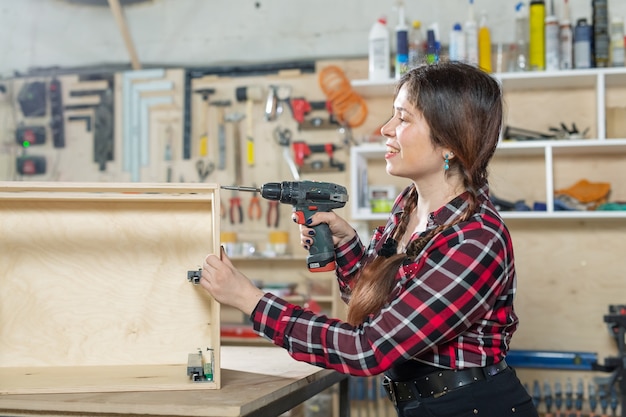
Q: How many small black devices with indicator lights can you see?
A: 2